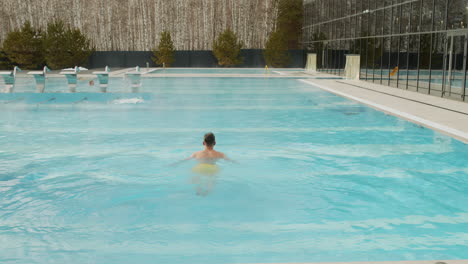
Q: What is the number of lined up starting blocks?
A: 5